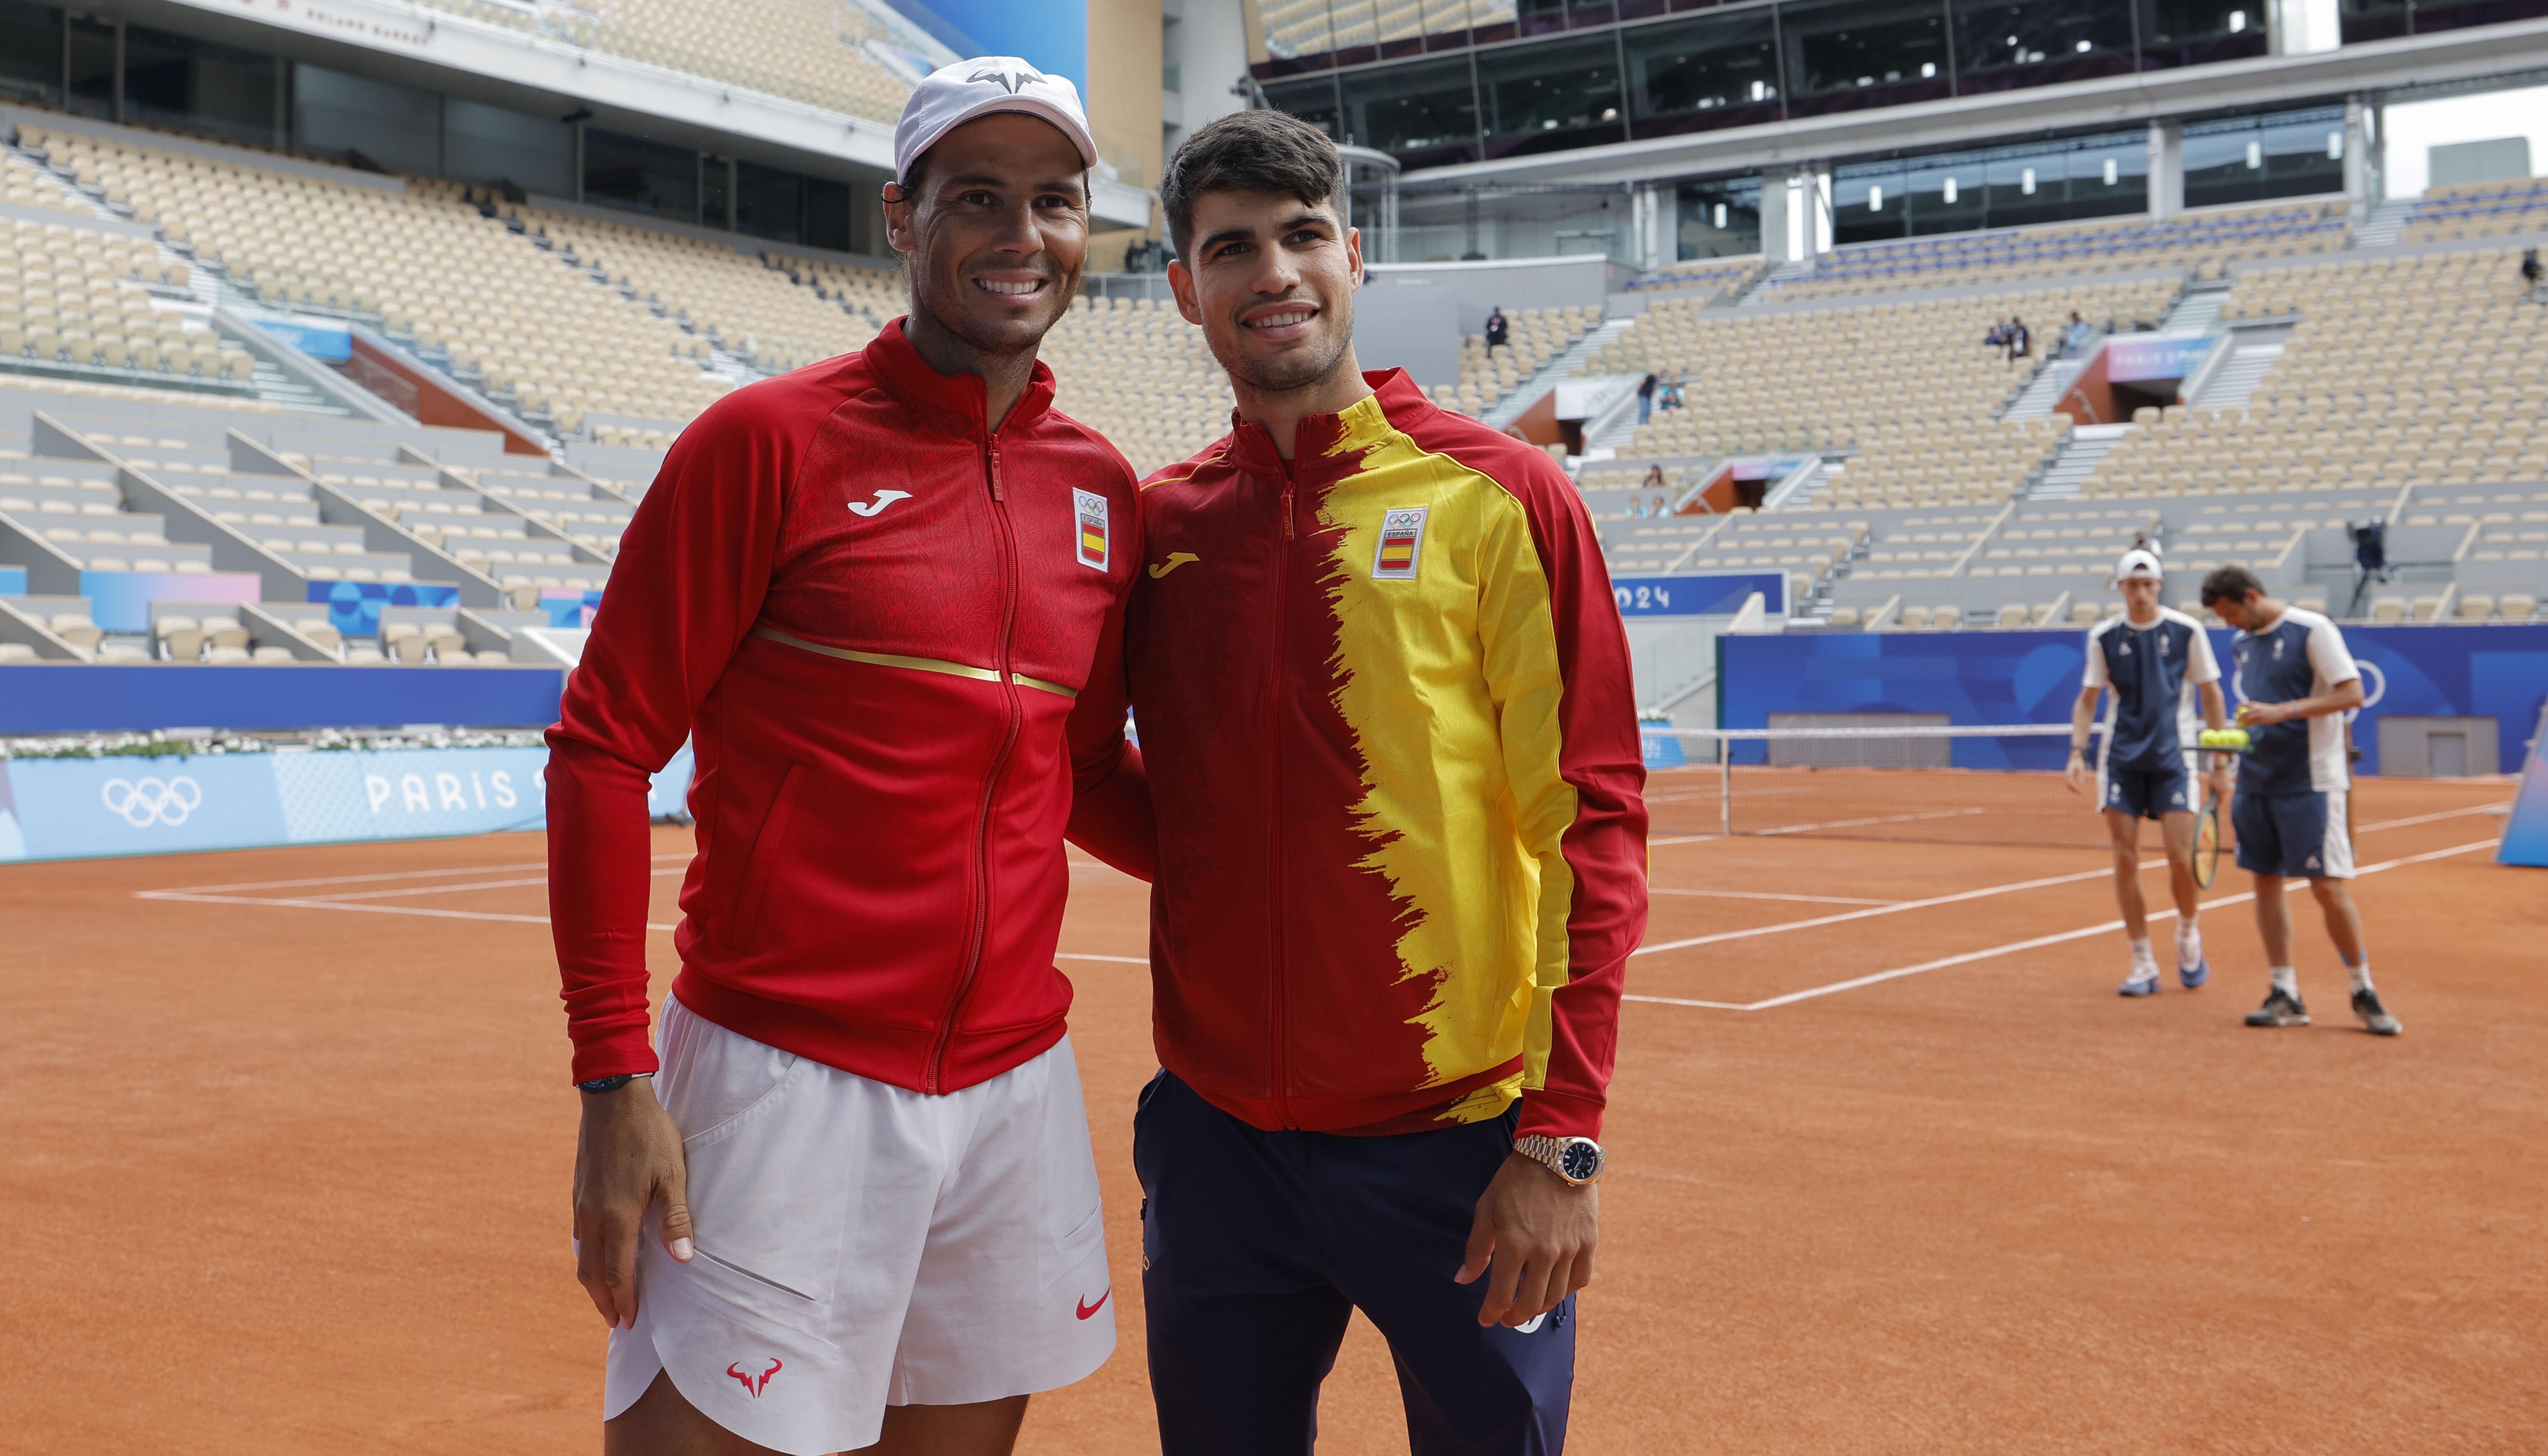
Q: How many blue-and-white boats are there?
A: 0